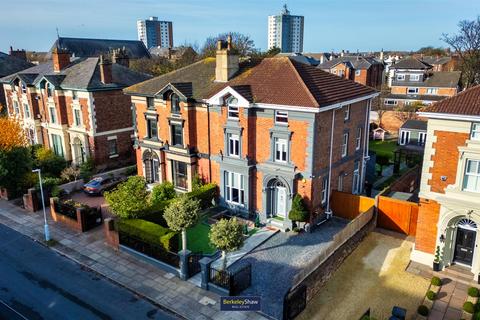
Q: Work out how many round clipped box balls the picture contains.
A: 5